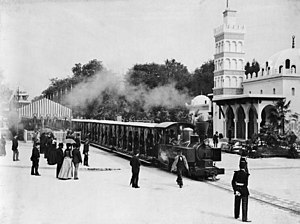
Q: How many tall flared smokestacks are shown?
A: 1